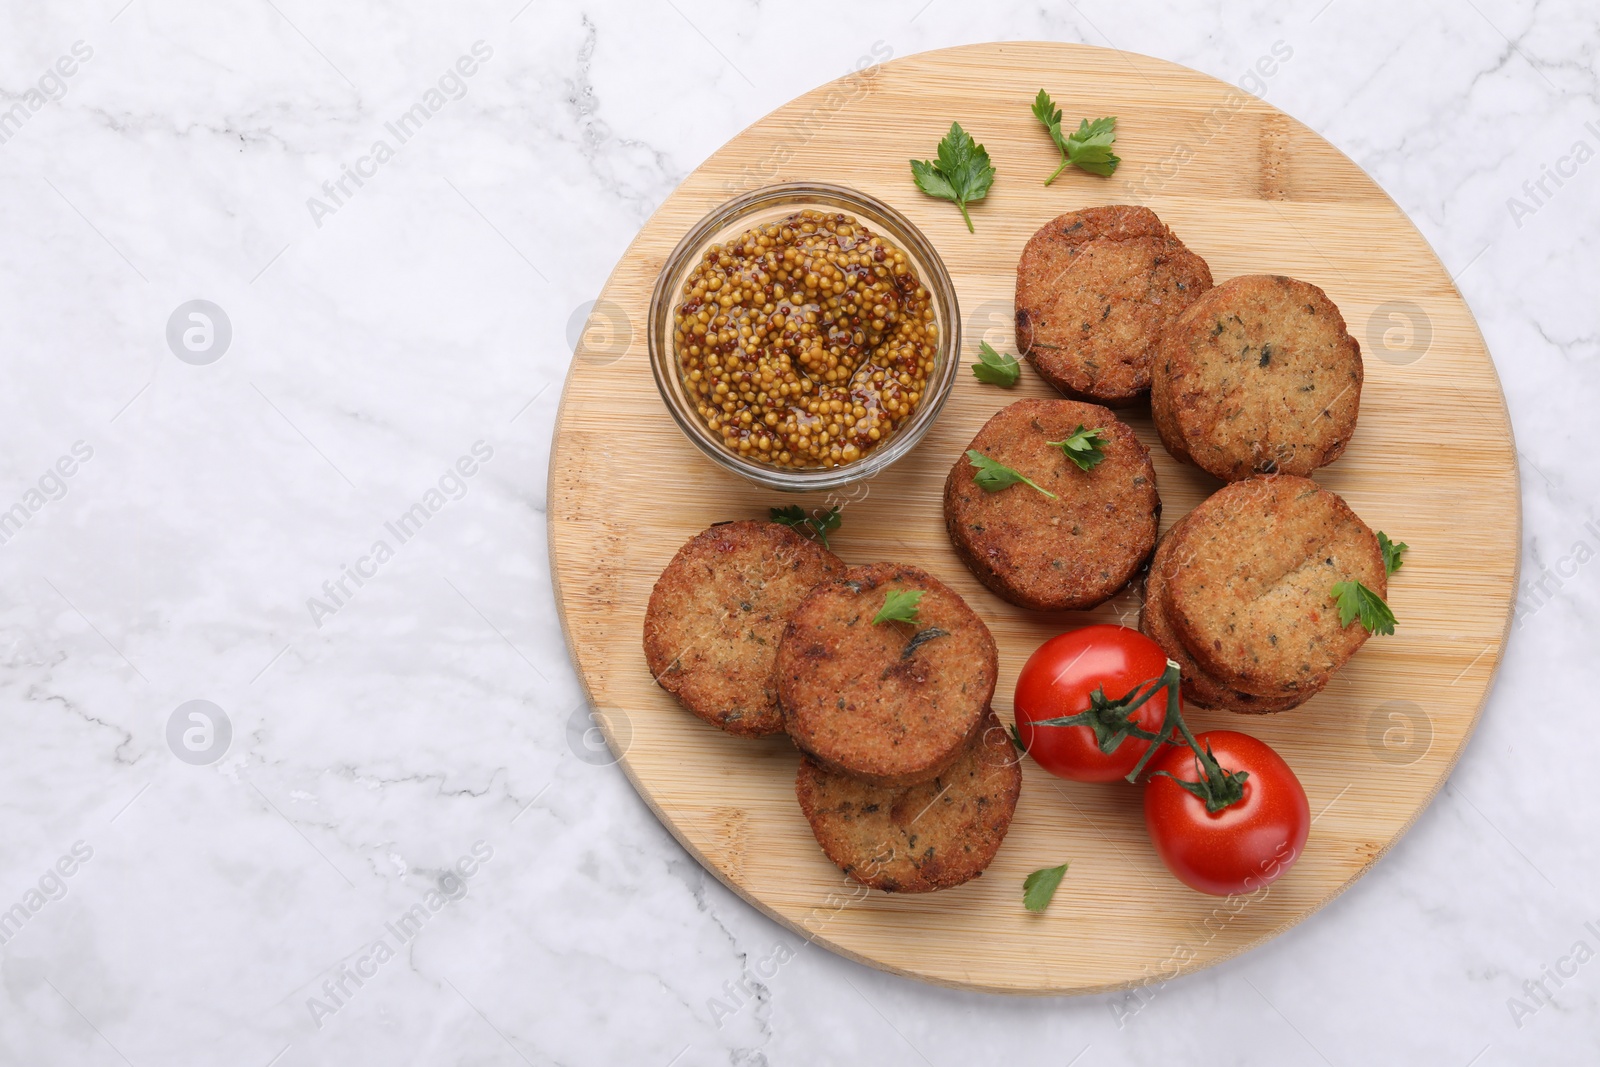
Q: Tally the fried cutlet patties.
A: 8